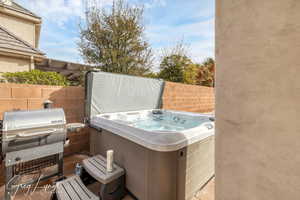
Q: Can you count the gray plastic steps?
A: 2